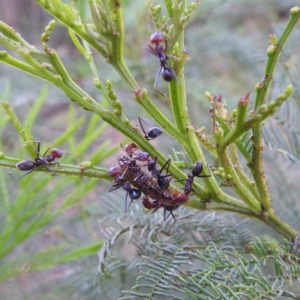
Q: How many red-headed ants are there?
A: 7